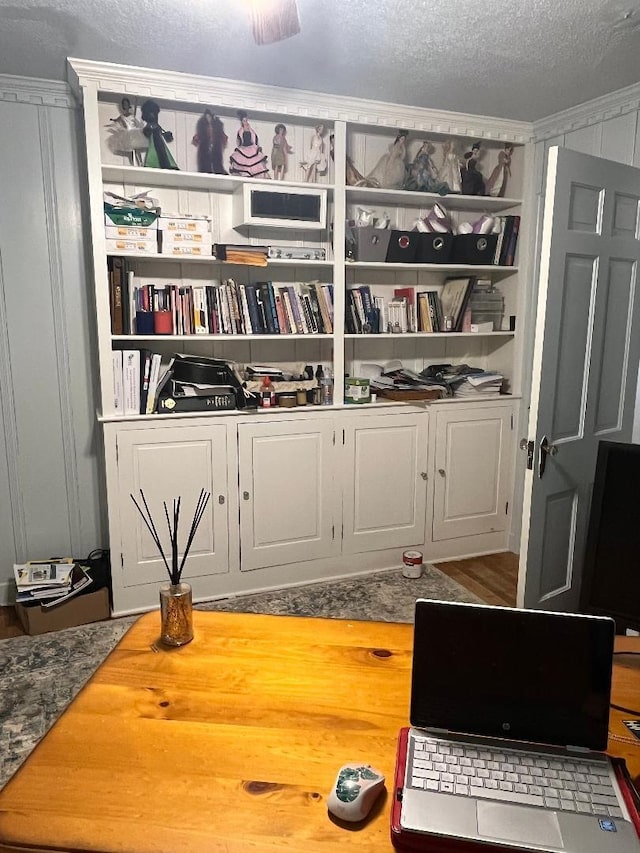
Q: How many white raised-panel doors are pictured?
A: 4